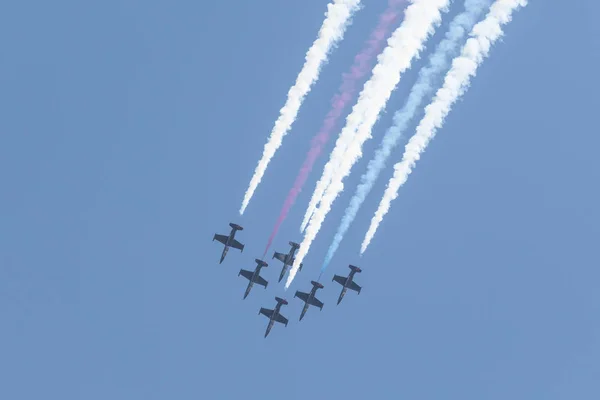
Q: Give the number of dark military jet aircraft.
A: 6